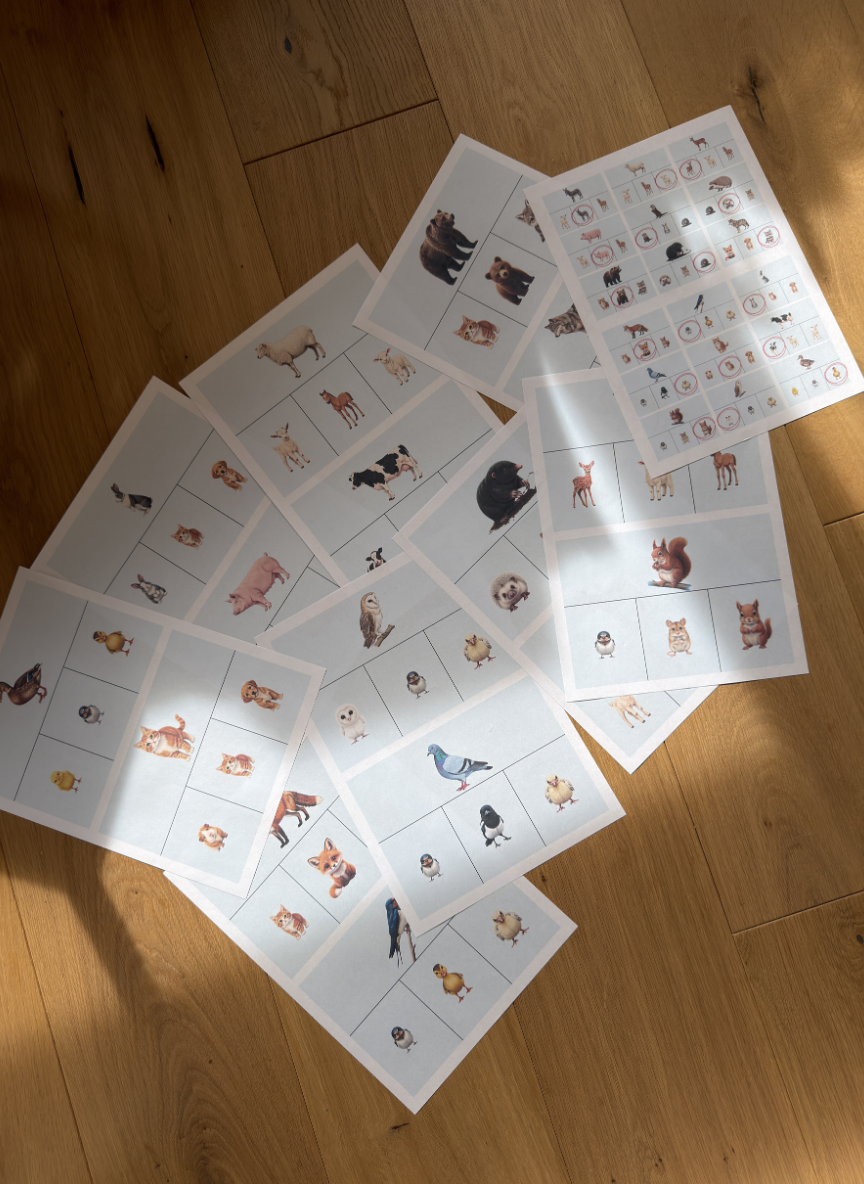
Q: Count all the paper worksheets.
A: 9